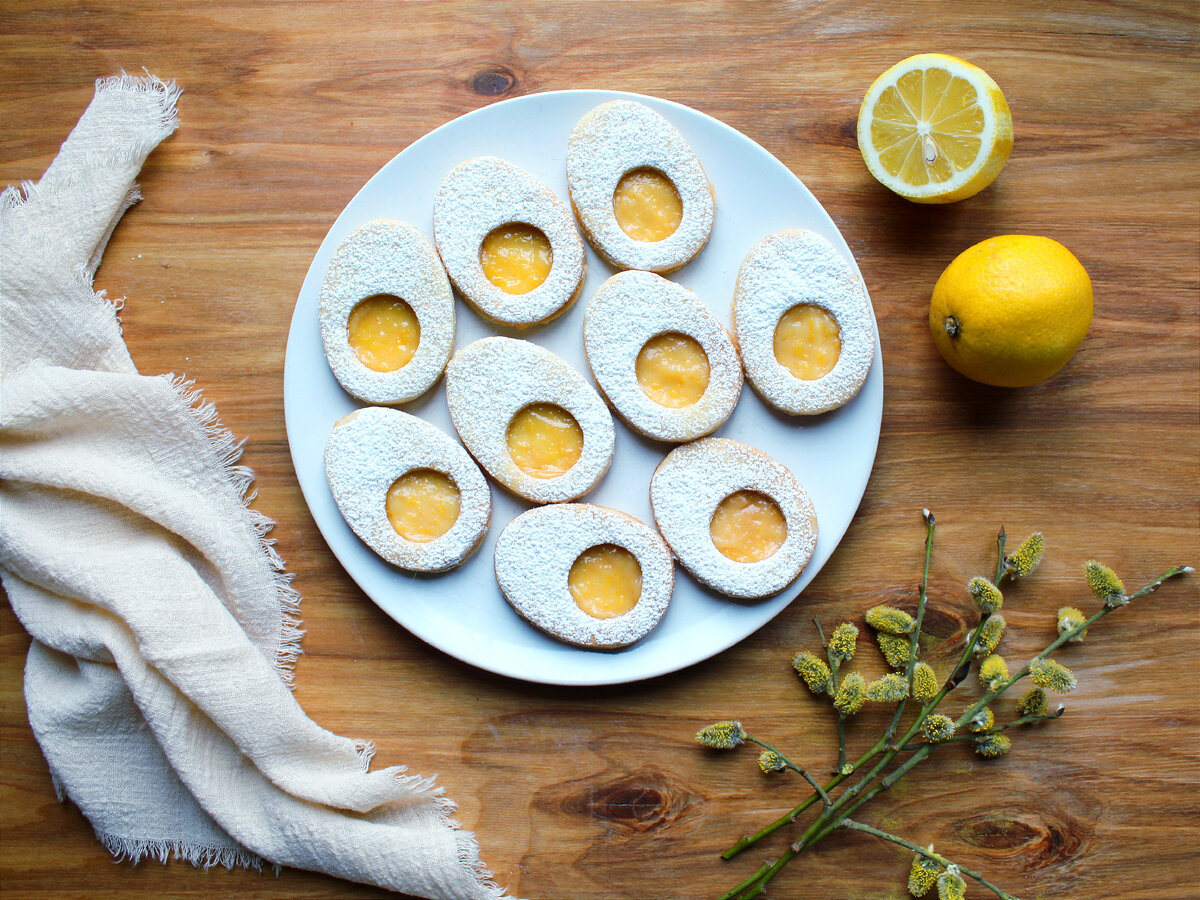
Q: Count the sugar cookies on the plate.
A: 9